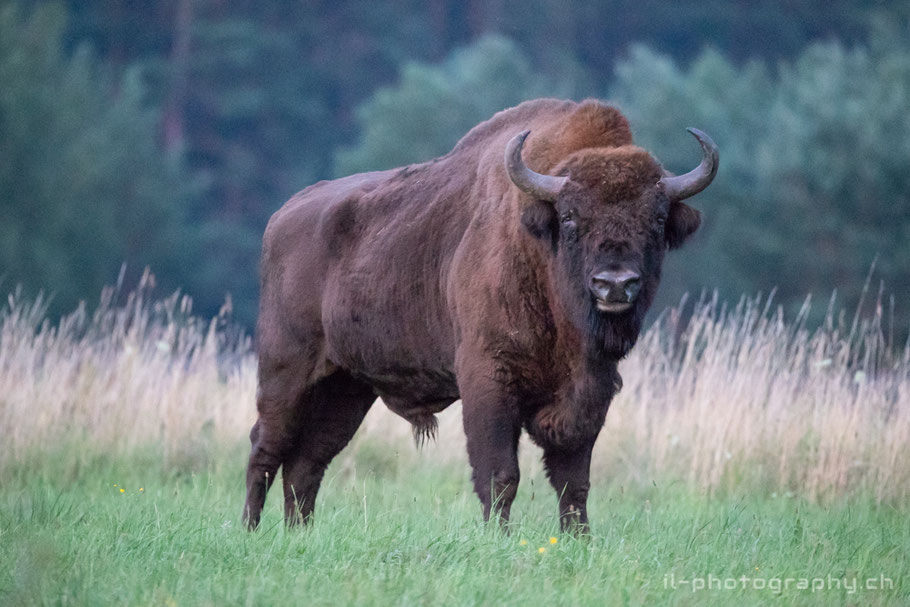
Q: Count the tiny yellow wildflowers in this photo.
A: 6